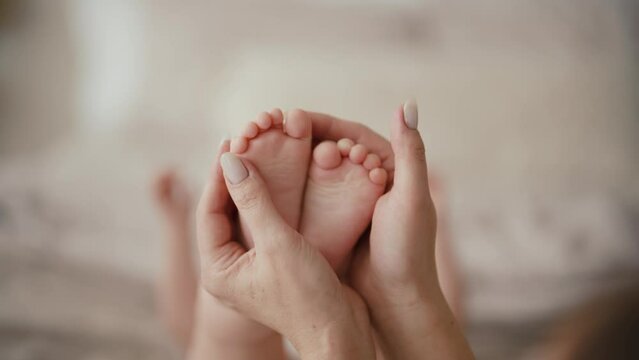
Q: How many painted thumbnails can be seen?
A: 2